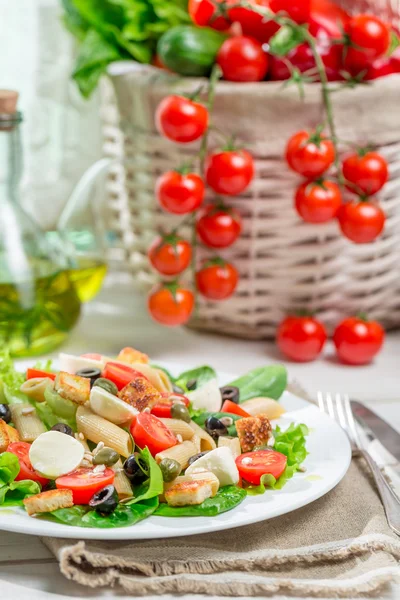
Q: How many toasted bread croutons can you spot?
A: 7